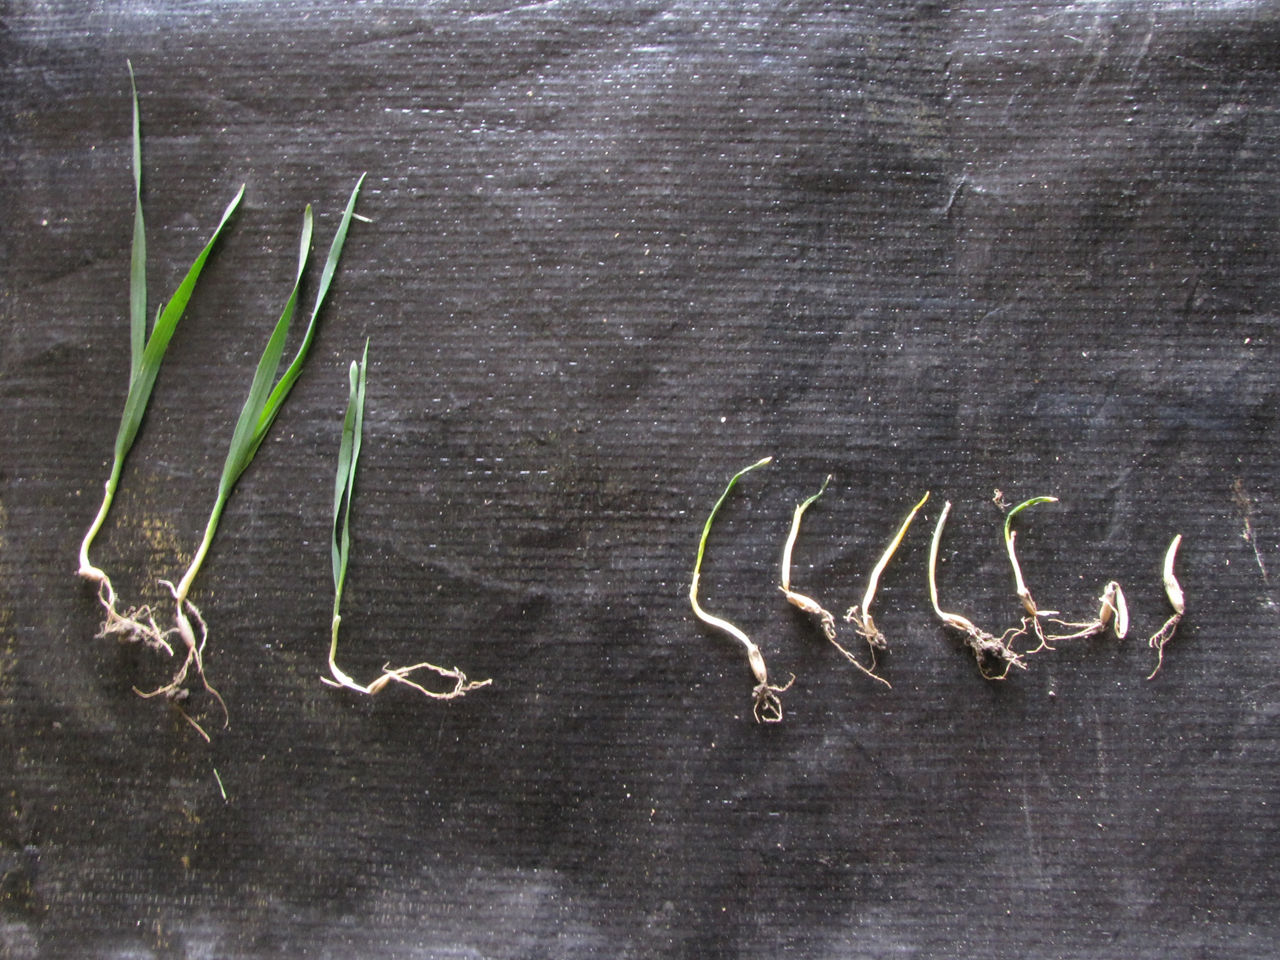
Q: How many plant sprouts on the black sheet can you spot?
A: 10